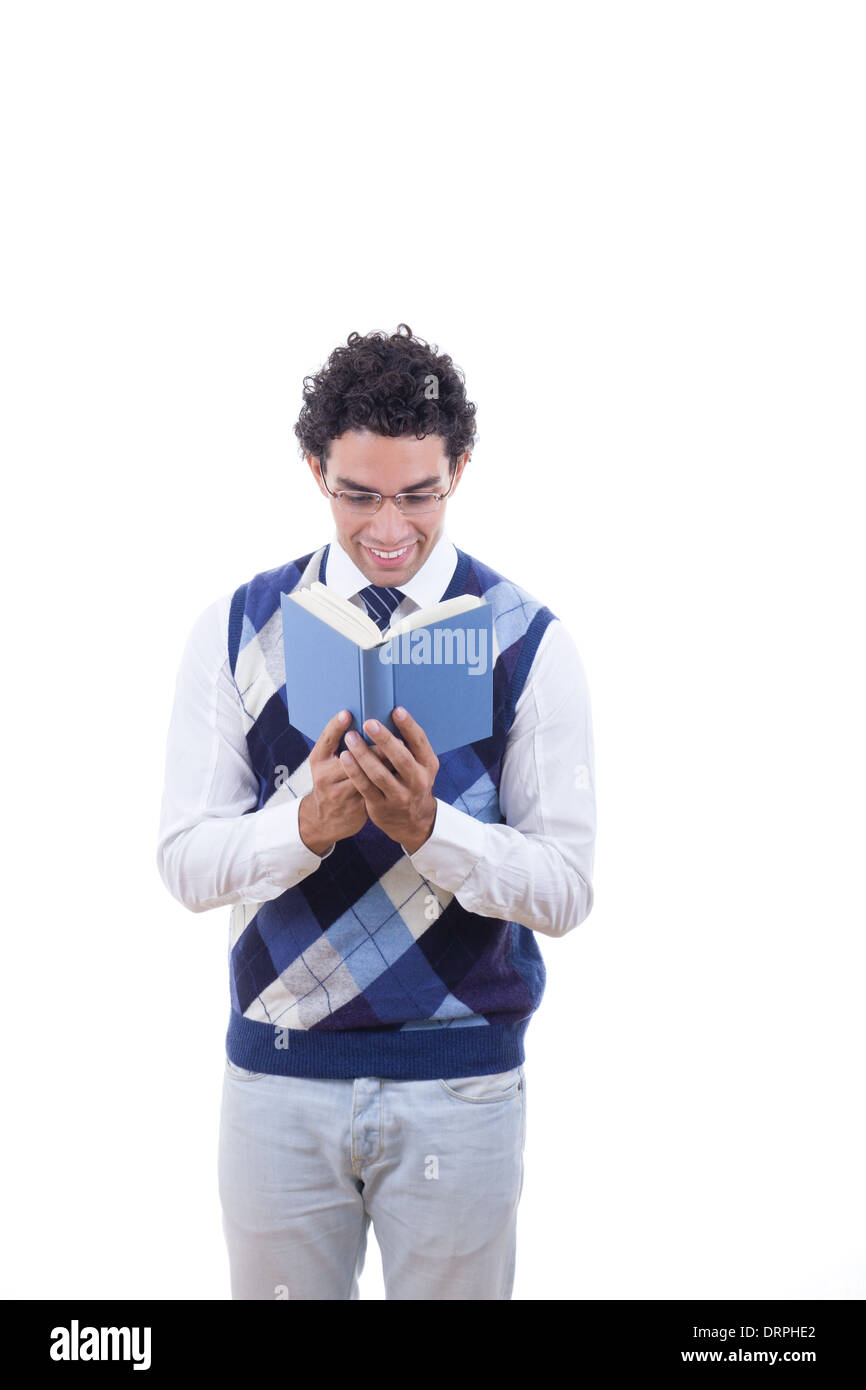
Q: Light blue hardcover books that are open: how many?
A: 1